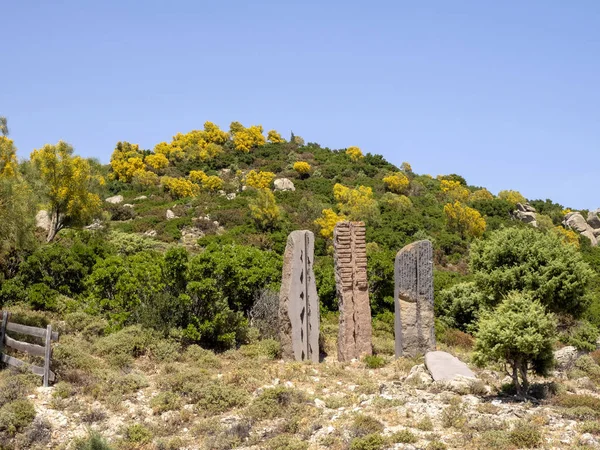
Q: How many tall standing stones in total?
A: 3